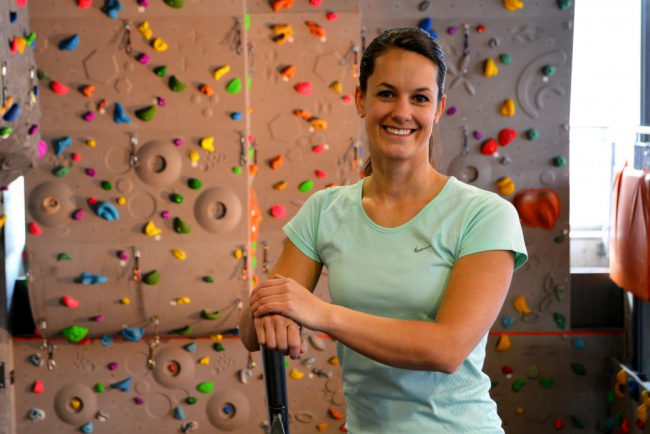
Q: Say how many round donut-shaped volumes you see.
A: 7